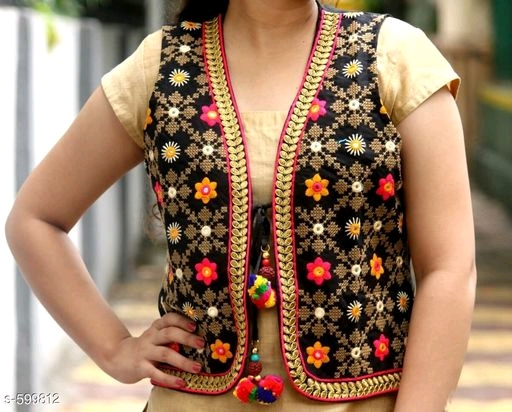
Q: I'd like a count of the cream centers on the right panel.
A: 12